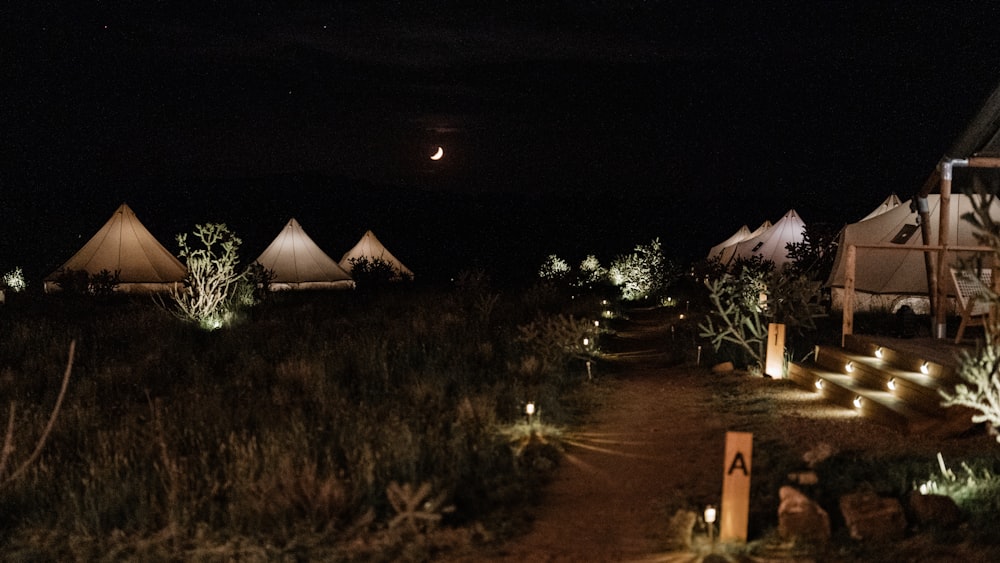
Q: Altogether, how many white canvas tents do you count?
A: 8